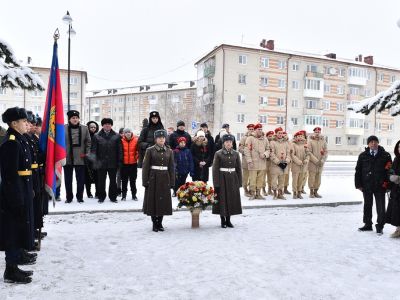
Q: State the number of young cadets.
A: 8